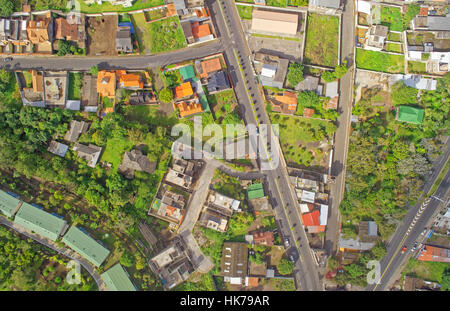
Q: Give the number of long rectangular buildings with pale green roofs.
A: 4